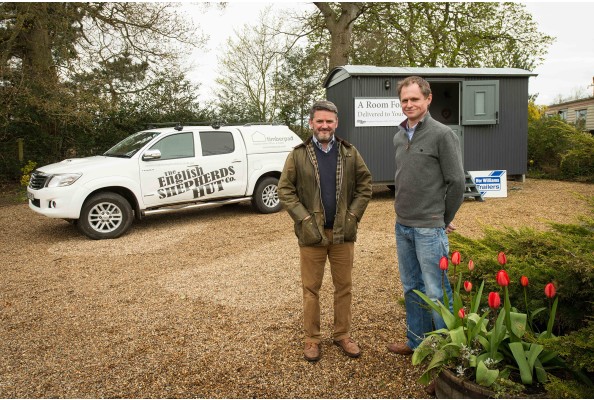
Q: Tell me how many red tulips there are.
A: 10